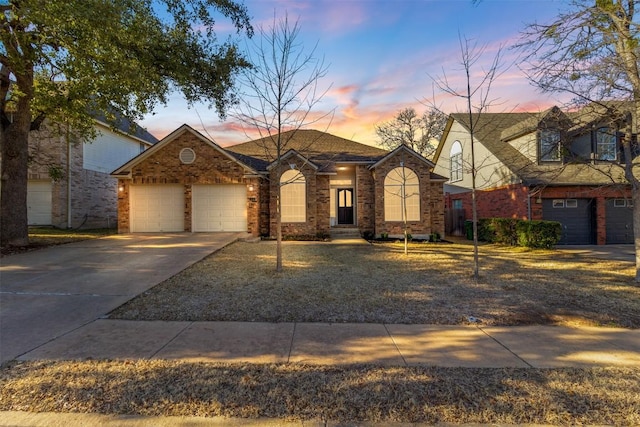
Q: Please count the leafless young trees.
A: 3